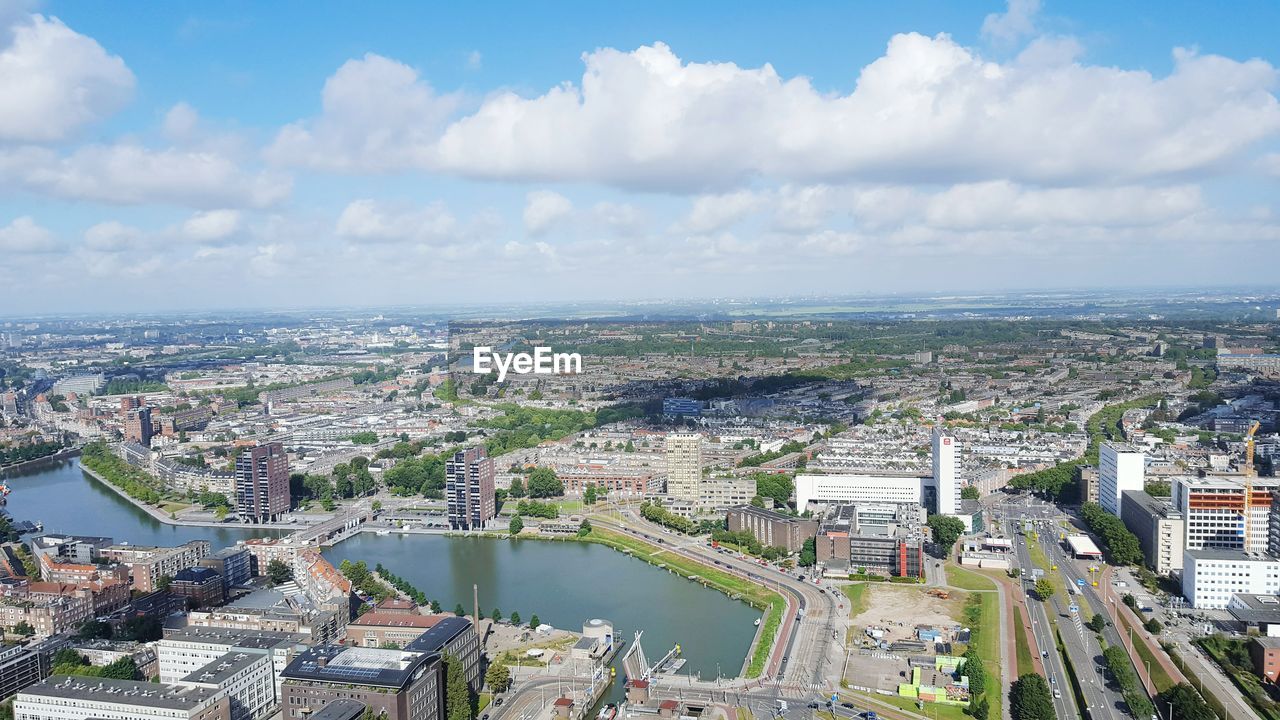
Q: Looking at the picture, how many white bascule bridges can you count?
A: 1